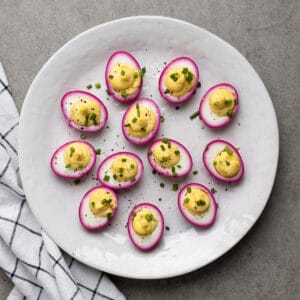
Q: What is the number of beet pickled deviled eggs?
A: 12